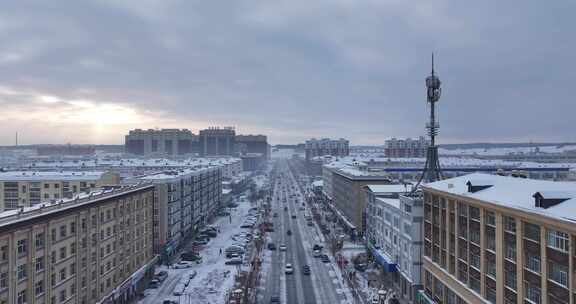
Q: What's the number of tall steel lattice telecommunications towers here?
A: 1